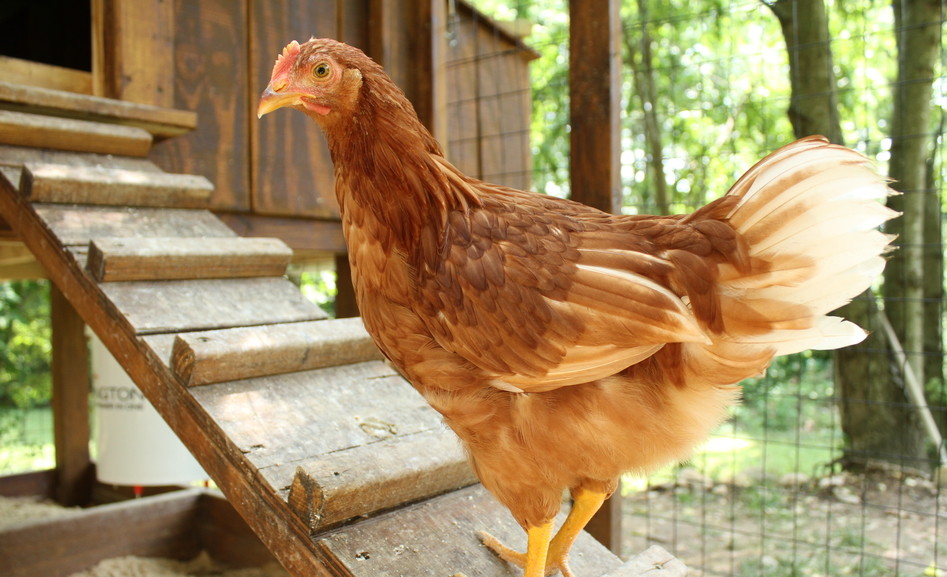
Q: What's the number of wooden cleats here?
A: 6